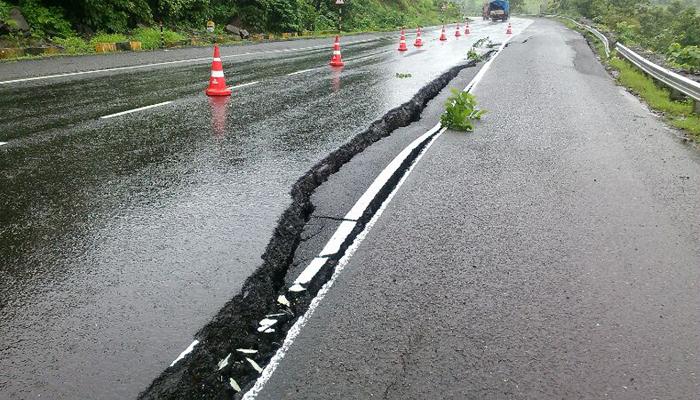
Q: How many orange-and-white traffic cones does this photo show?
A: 8